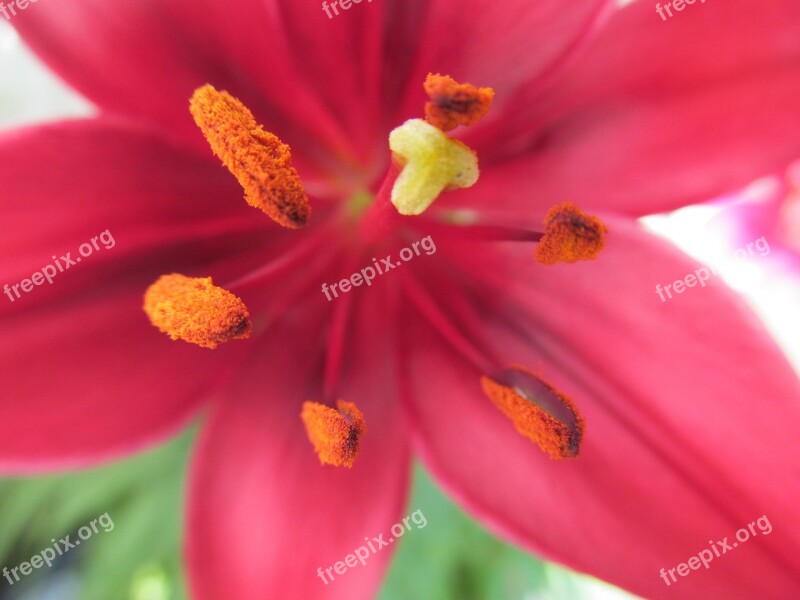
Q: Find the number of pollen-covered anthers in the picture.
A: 6